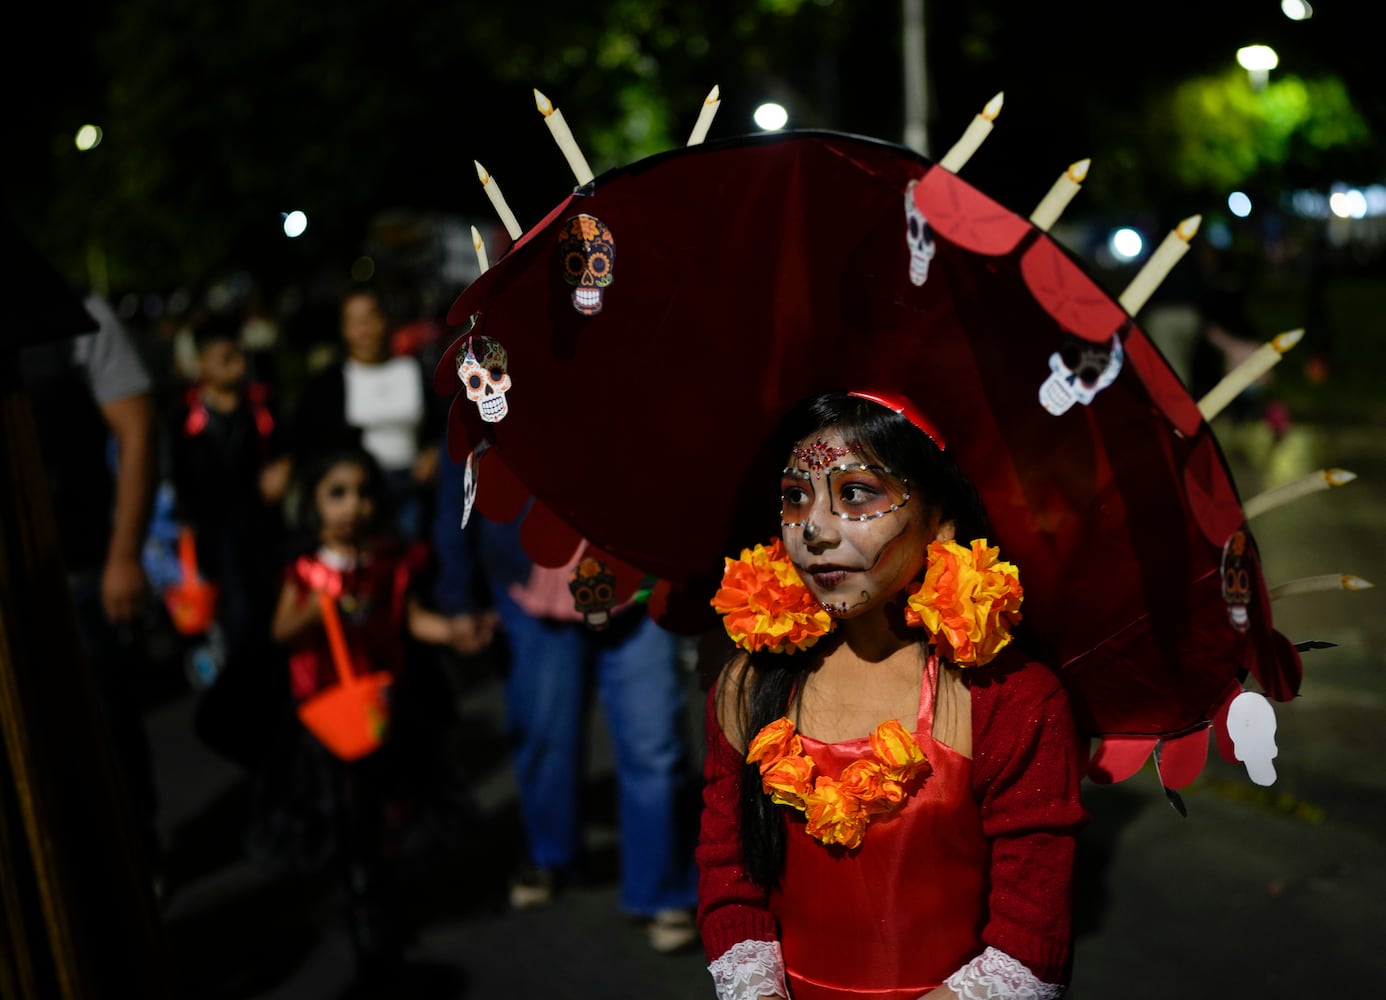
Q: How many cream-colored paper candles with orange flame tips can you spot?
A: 10